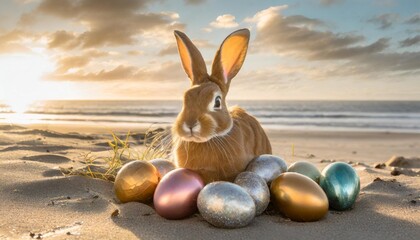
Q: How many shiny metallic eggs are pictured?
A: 9